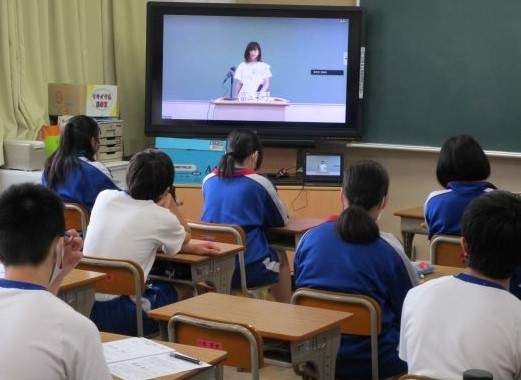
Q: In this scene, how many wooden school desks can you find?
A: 7